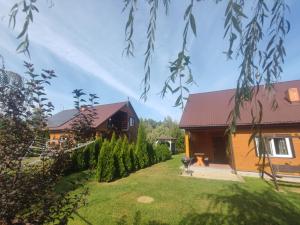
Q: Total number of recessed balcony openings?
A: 1